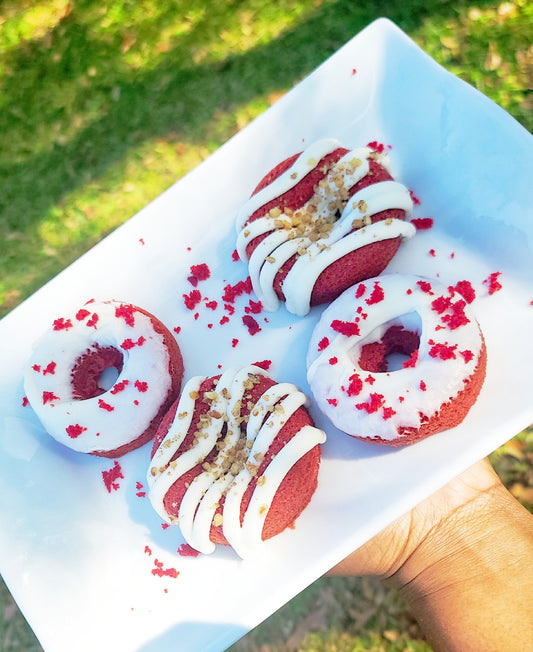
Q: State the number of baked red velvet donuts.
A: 4